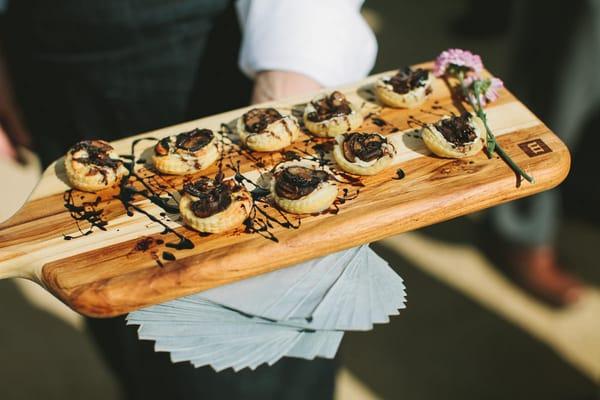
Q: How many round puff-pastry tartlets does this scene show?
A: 9